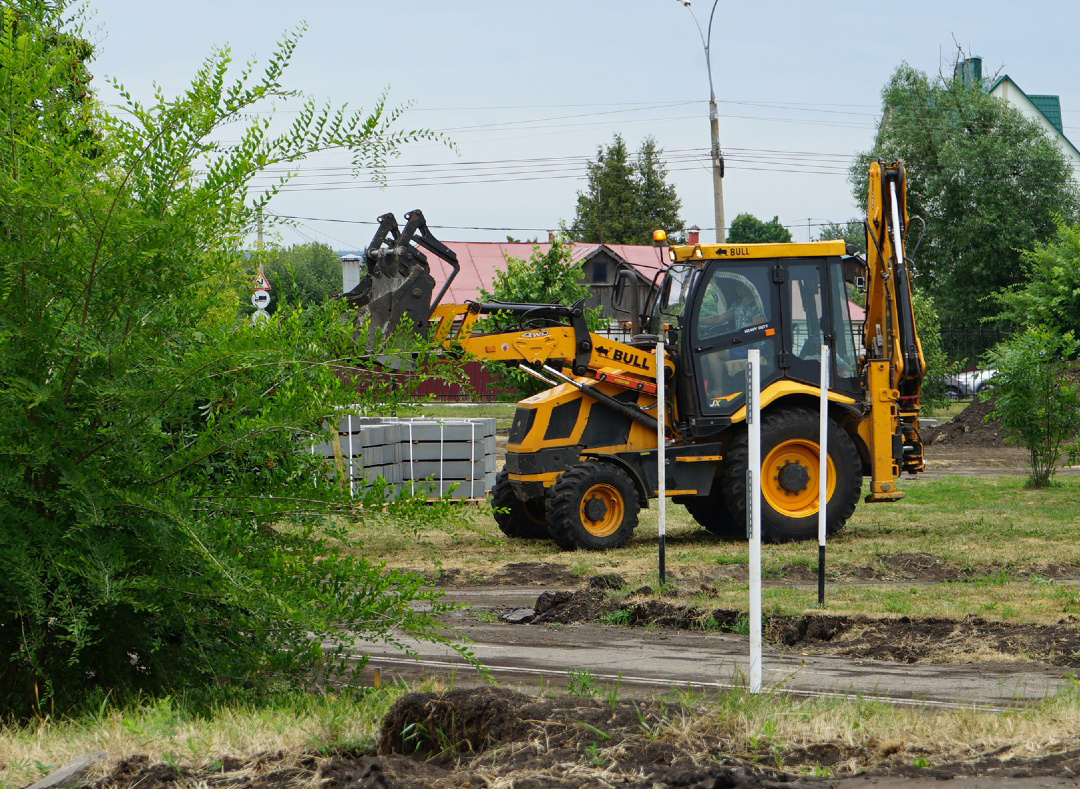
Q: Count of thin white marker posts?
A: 3